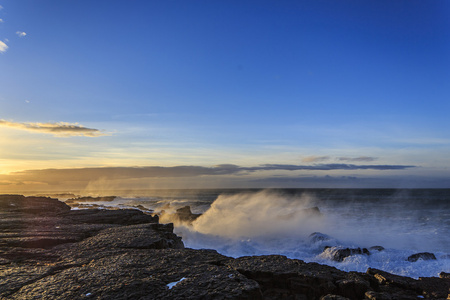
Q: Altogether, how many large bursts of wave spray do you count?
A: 1